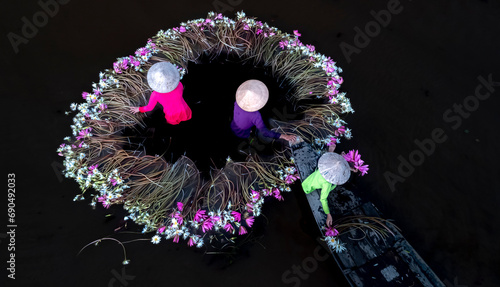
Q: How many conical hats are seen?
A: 3